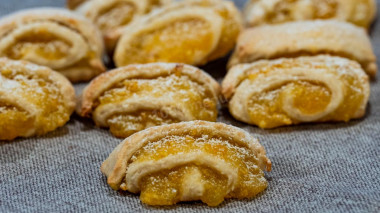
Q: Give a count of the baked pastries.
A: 9